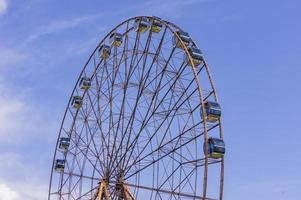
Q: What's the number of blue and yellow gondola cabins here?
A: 12